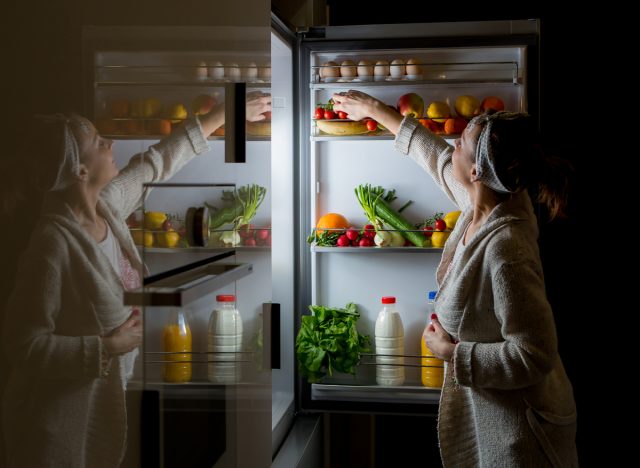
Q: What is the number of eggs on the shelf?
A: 6